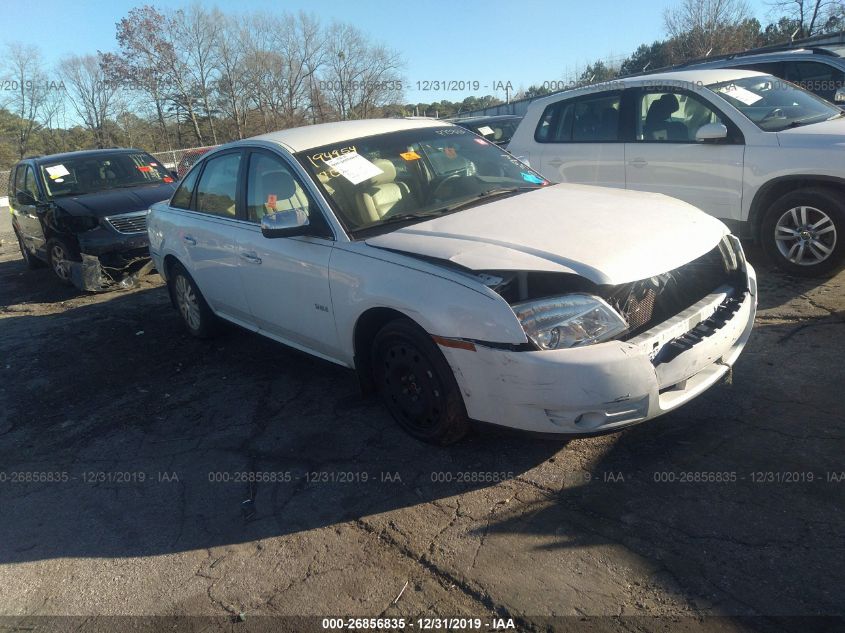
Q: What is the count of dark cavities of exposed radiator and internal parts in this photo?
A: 1